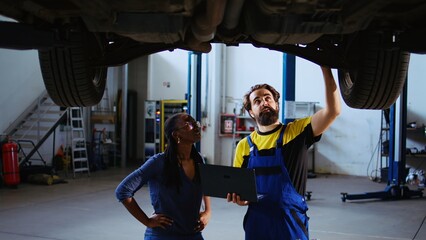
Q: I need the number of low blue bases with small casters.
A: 1